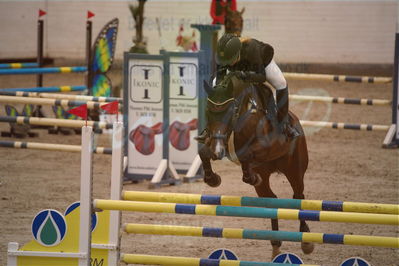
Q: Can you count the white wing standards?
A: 2